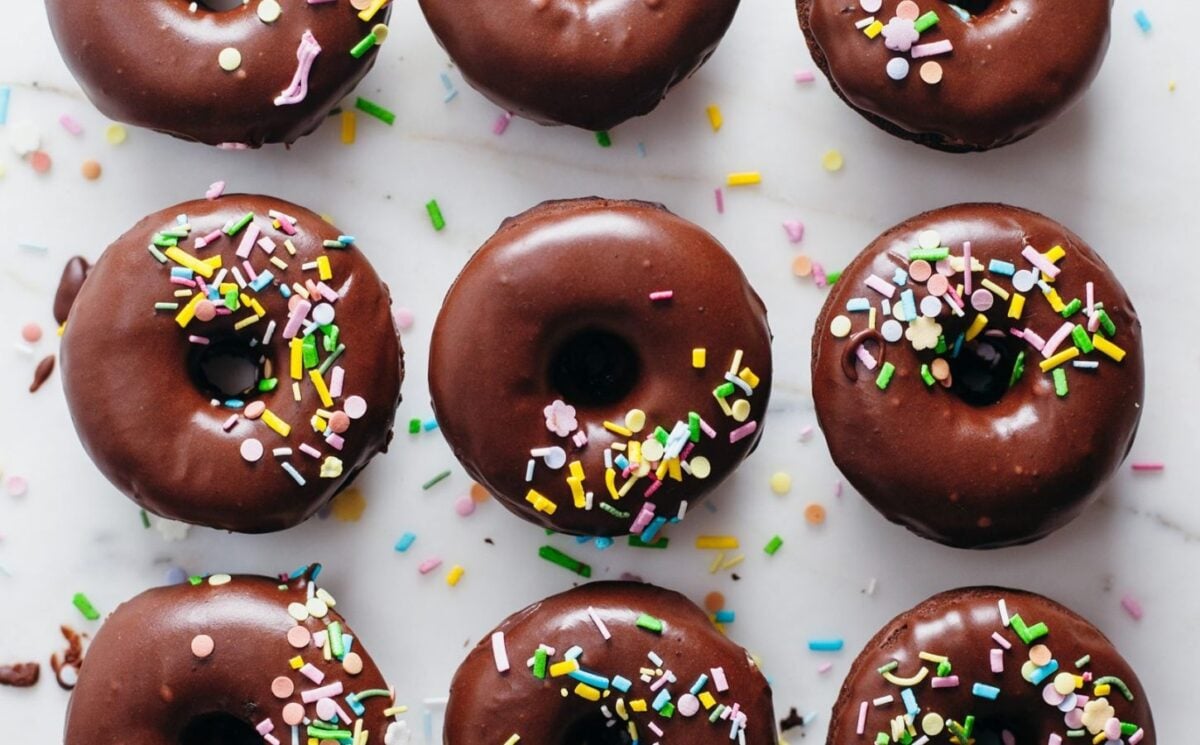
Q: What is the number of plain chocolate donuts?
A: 1